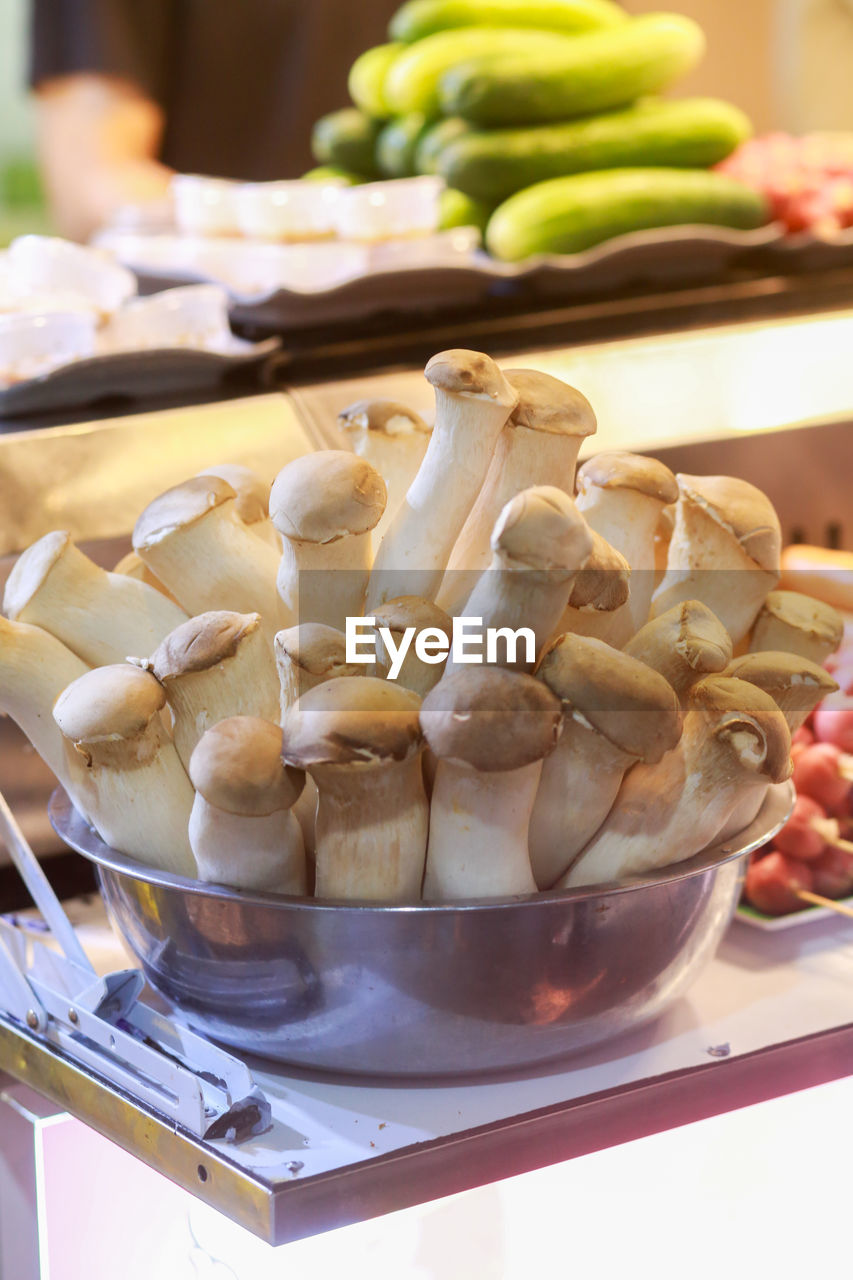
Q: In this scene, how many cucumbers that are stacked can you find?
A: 11